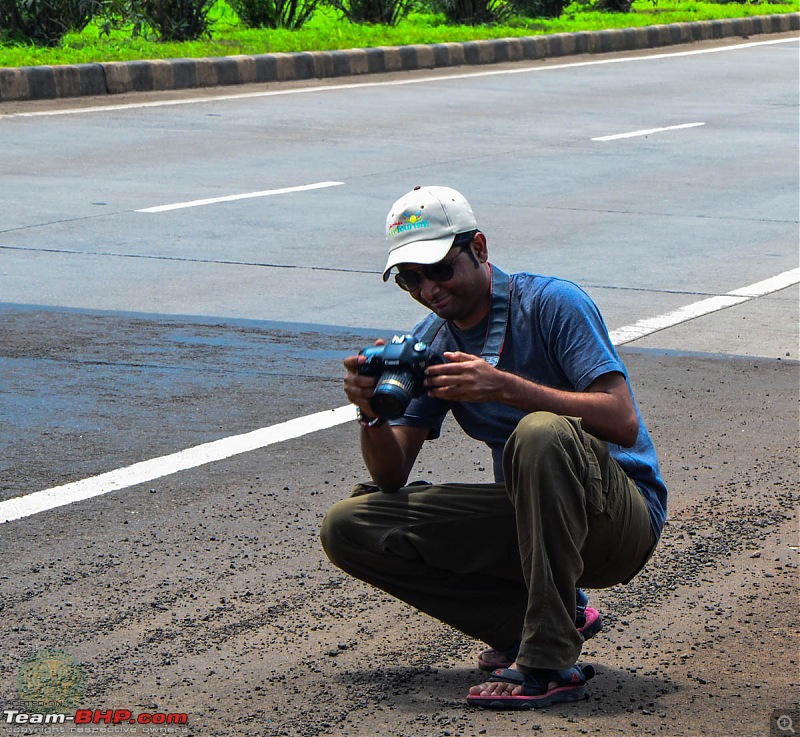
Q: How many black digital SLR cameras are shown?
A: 1